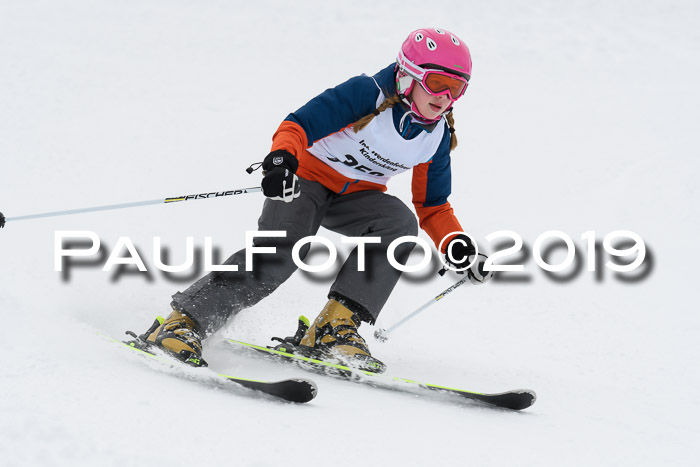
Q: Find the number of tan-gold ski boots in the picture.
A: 2